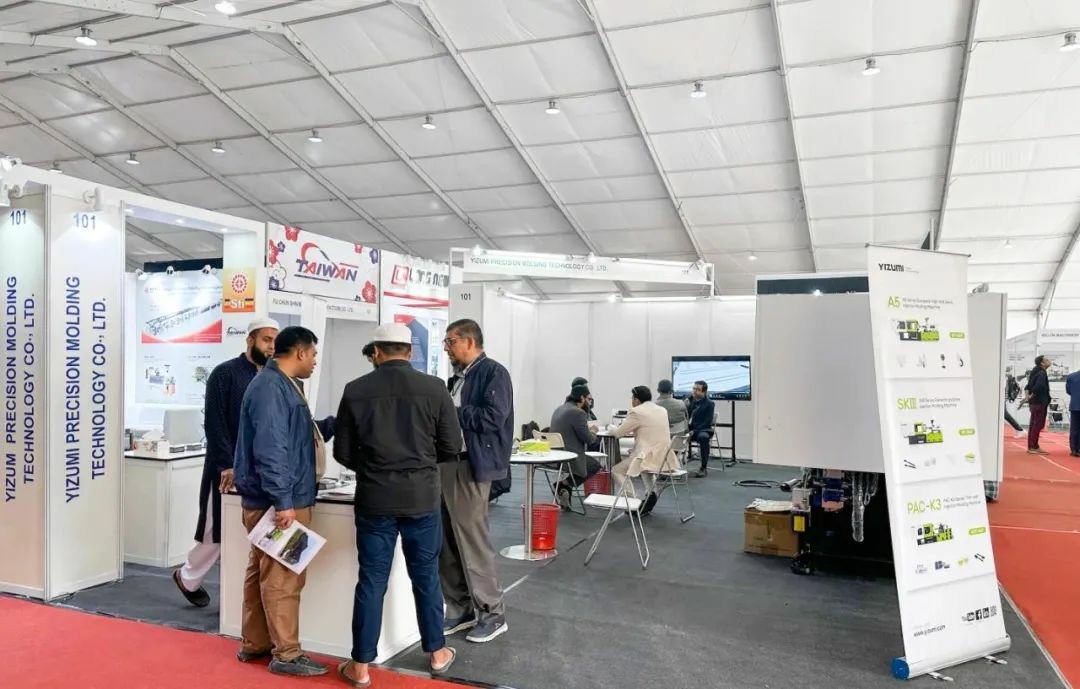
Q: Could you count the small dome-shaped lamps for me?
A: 13